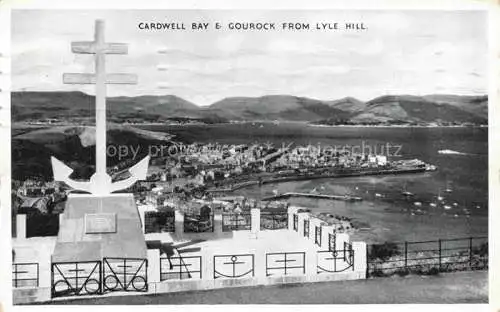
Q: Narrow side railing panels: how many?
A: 5